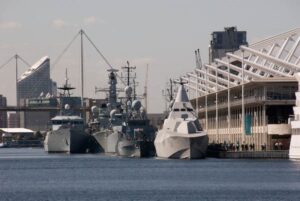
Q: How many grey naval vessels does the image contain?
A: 4